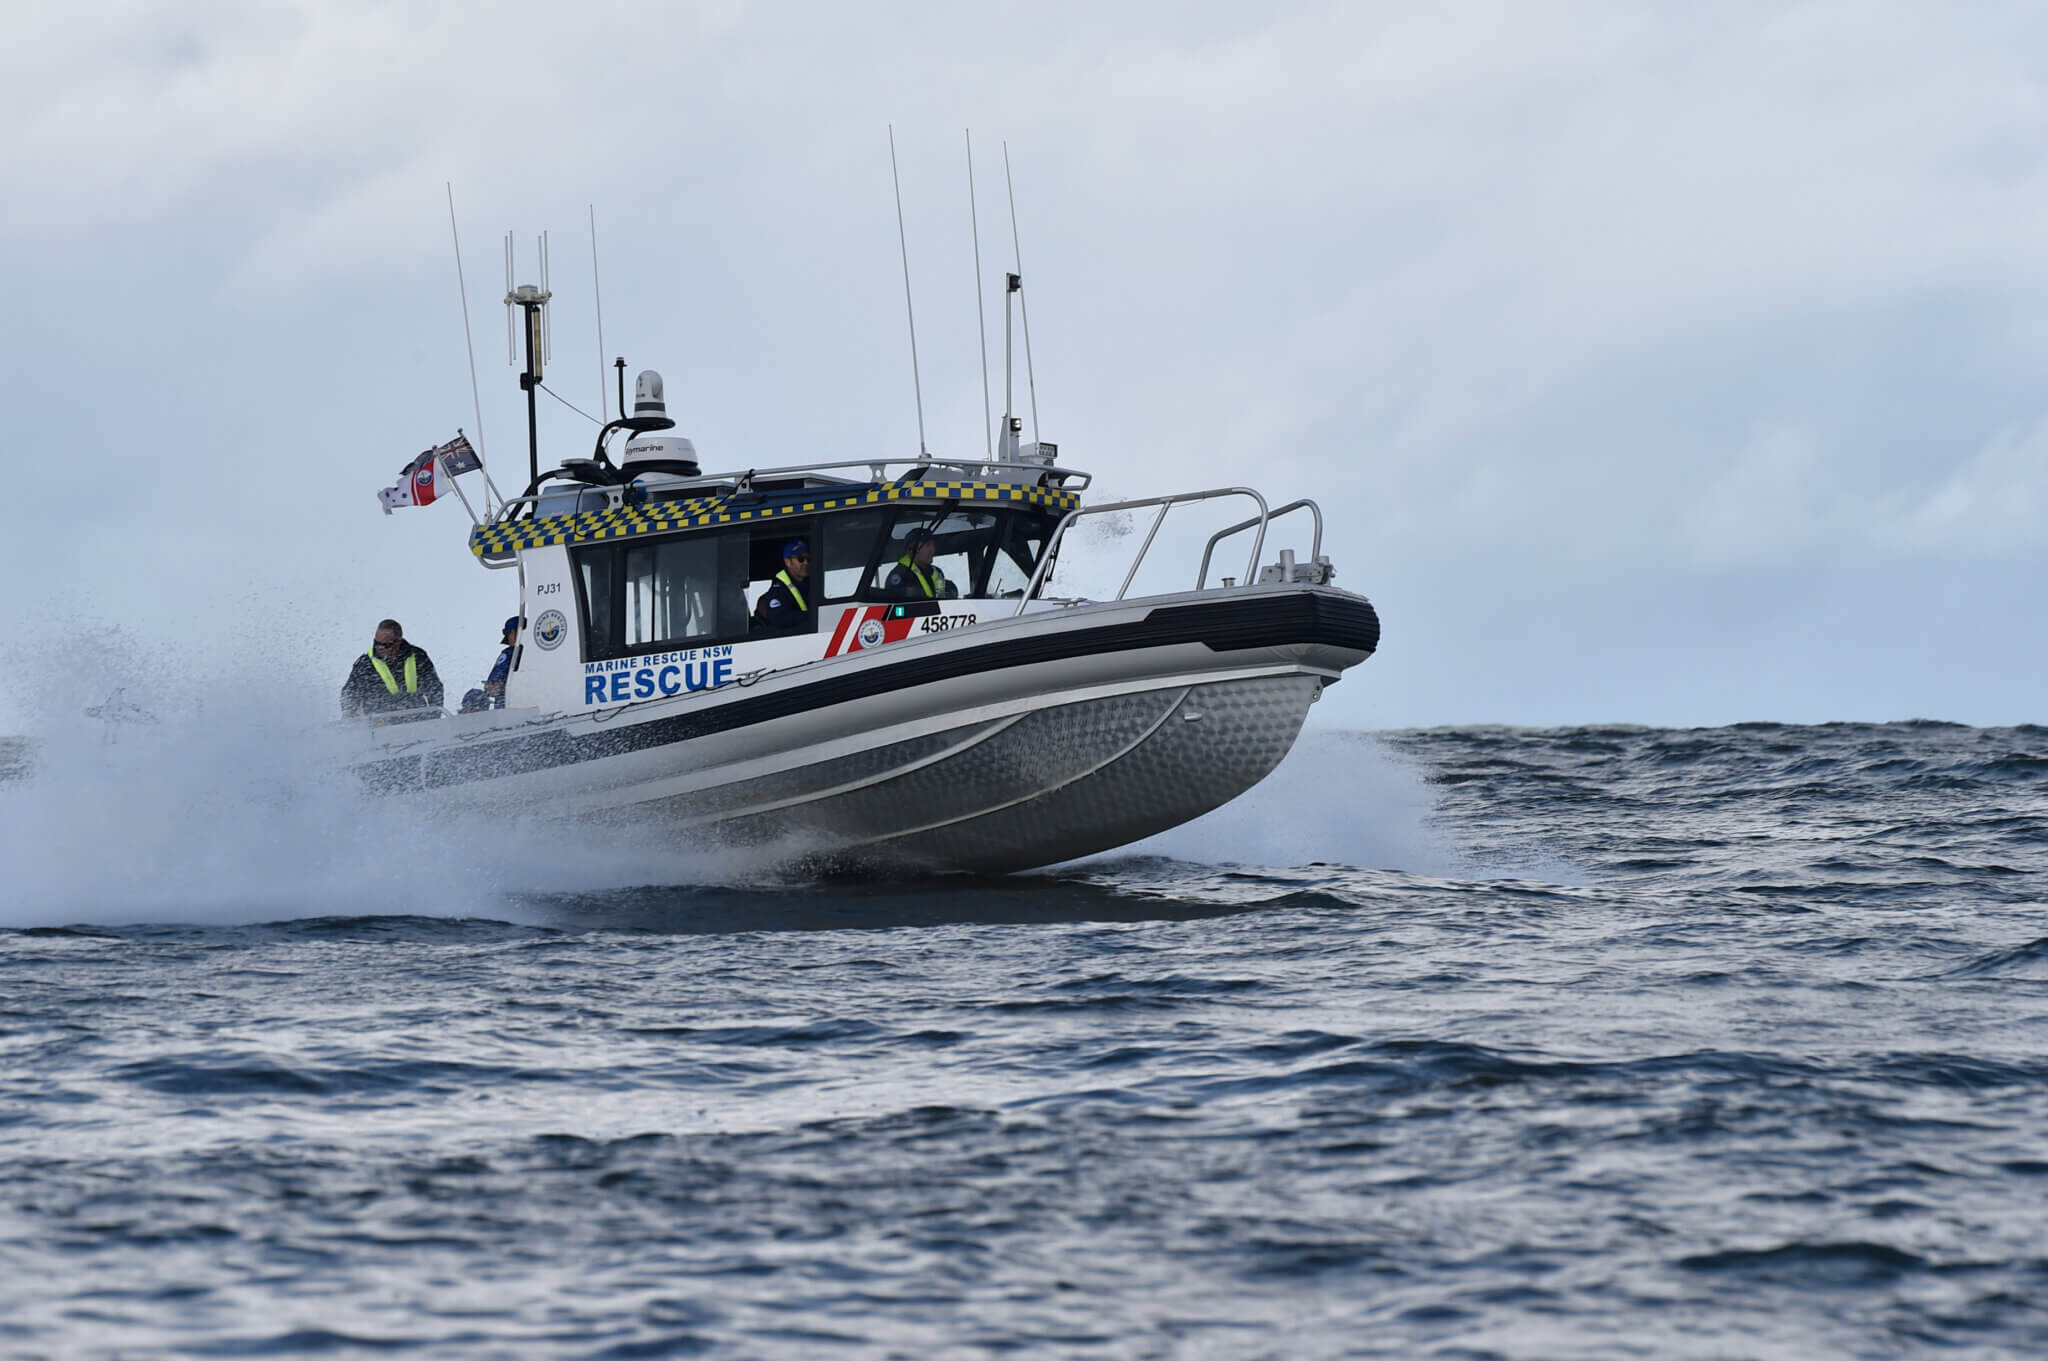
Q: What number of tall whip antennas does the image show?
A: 5